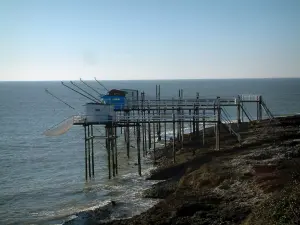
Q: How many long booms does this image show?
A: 5